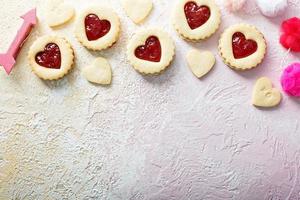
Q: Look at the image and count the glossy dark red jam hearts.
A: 5